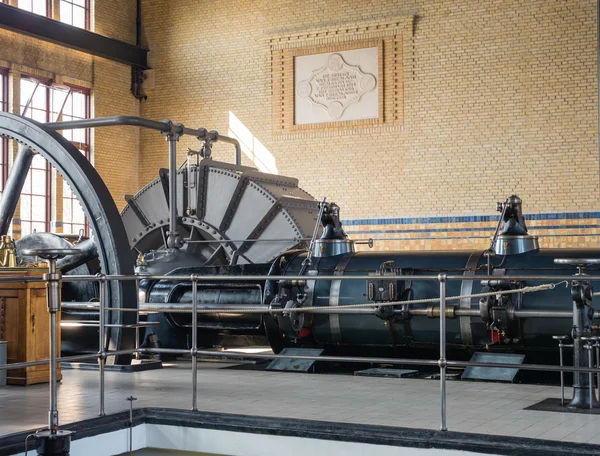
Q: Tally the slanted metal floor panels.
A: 2